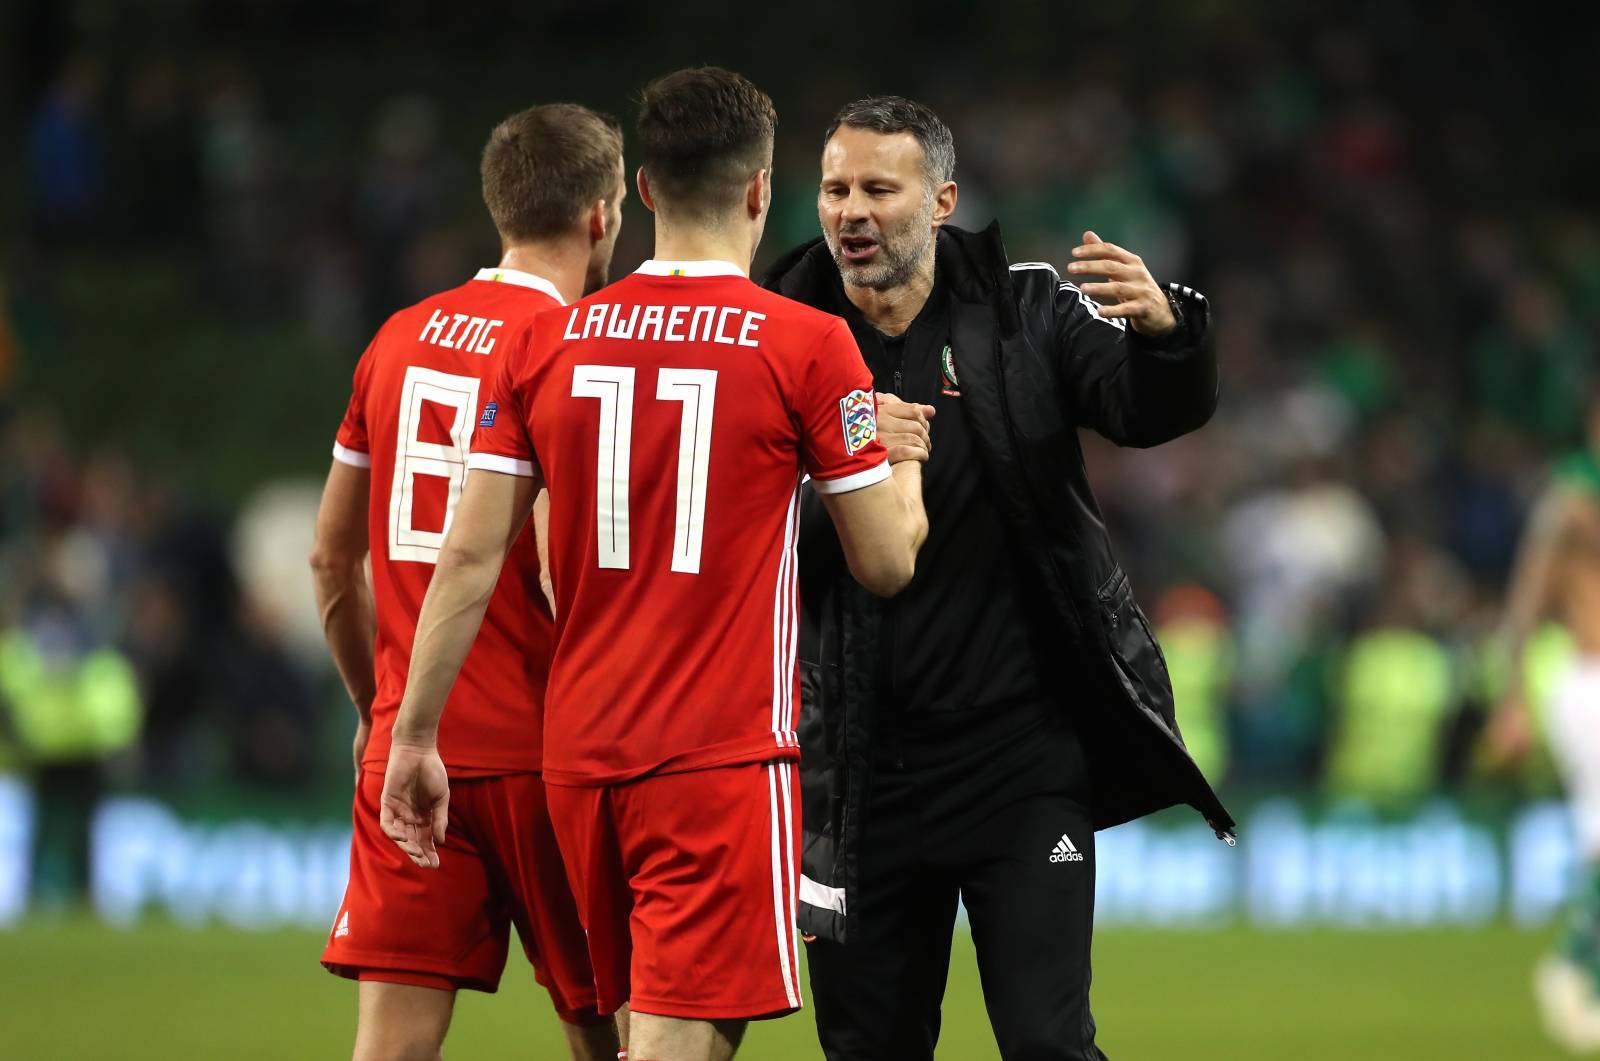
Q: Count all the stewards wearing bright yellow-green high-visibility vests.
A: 4